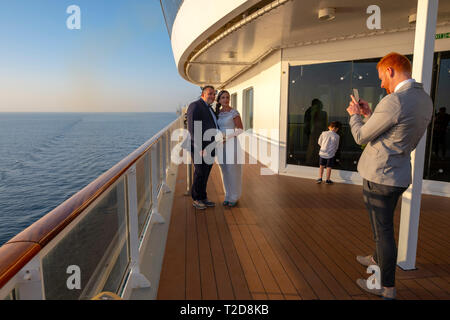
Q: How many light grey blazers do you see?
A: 1